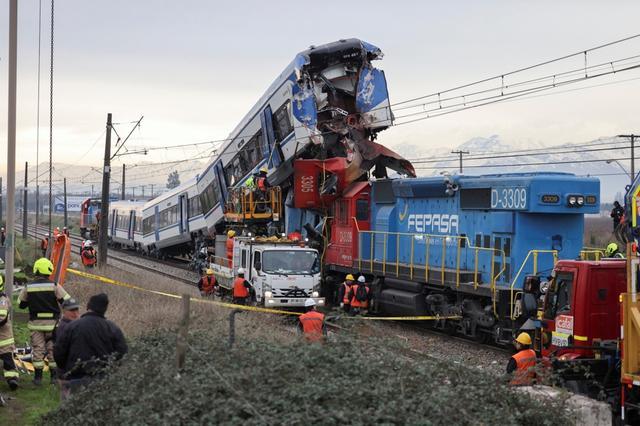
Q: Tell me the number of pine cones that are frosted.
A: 0